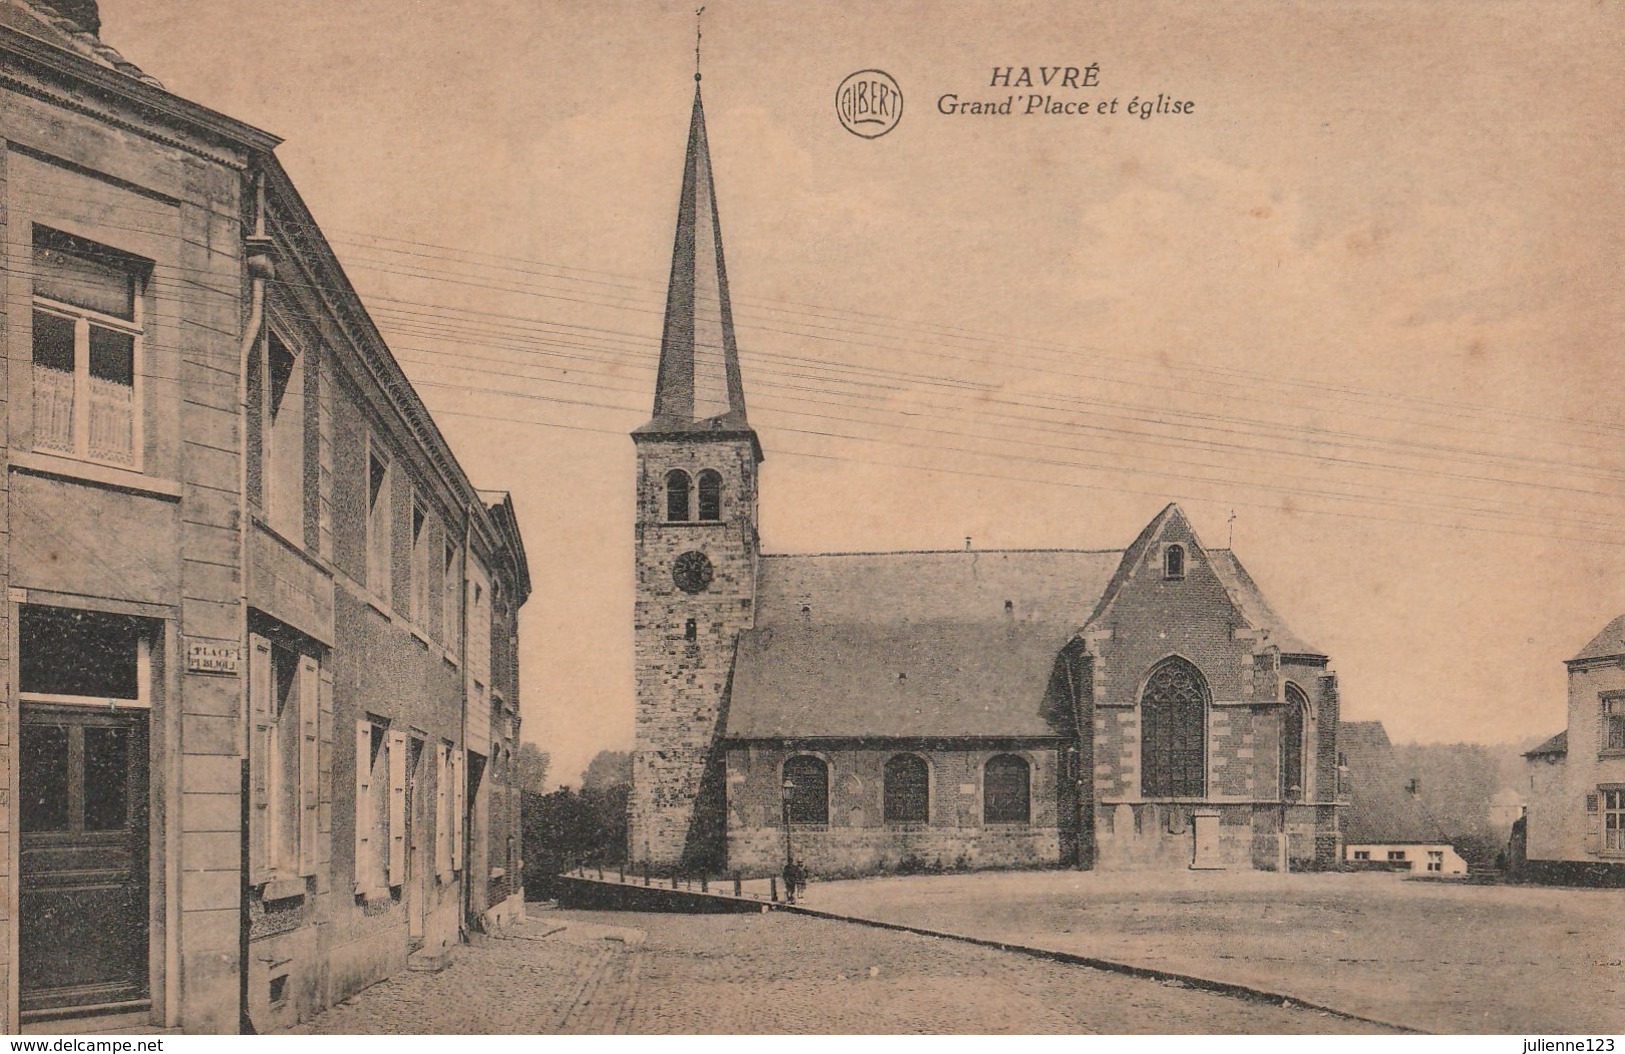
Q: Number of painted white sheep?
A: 0